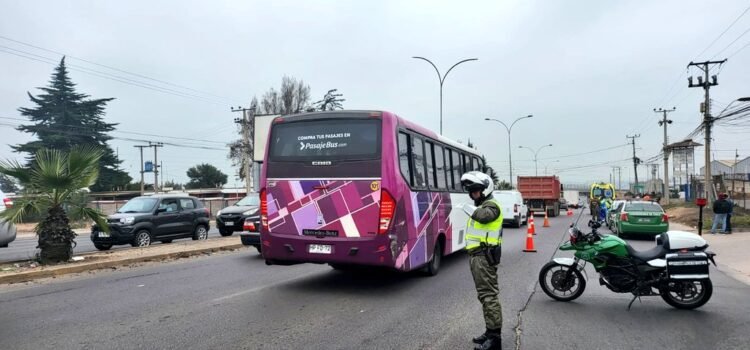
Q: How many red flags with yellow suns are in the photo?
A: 0